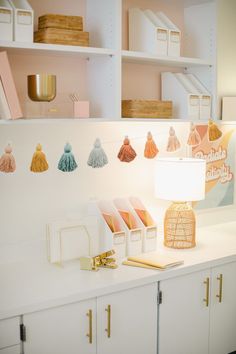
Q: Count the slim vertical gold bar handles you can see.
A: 4